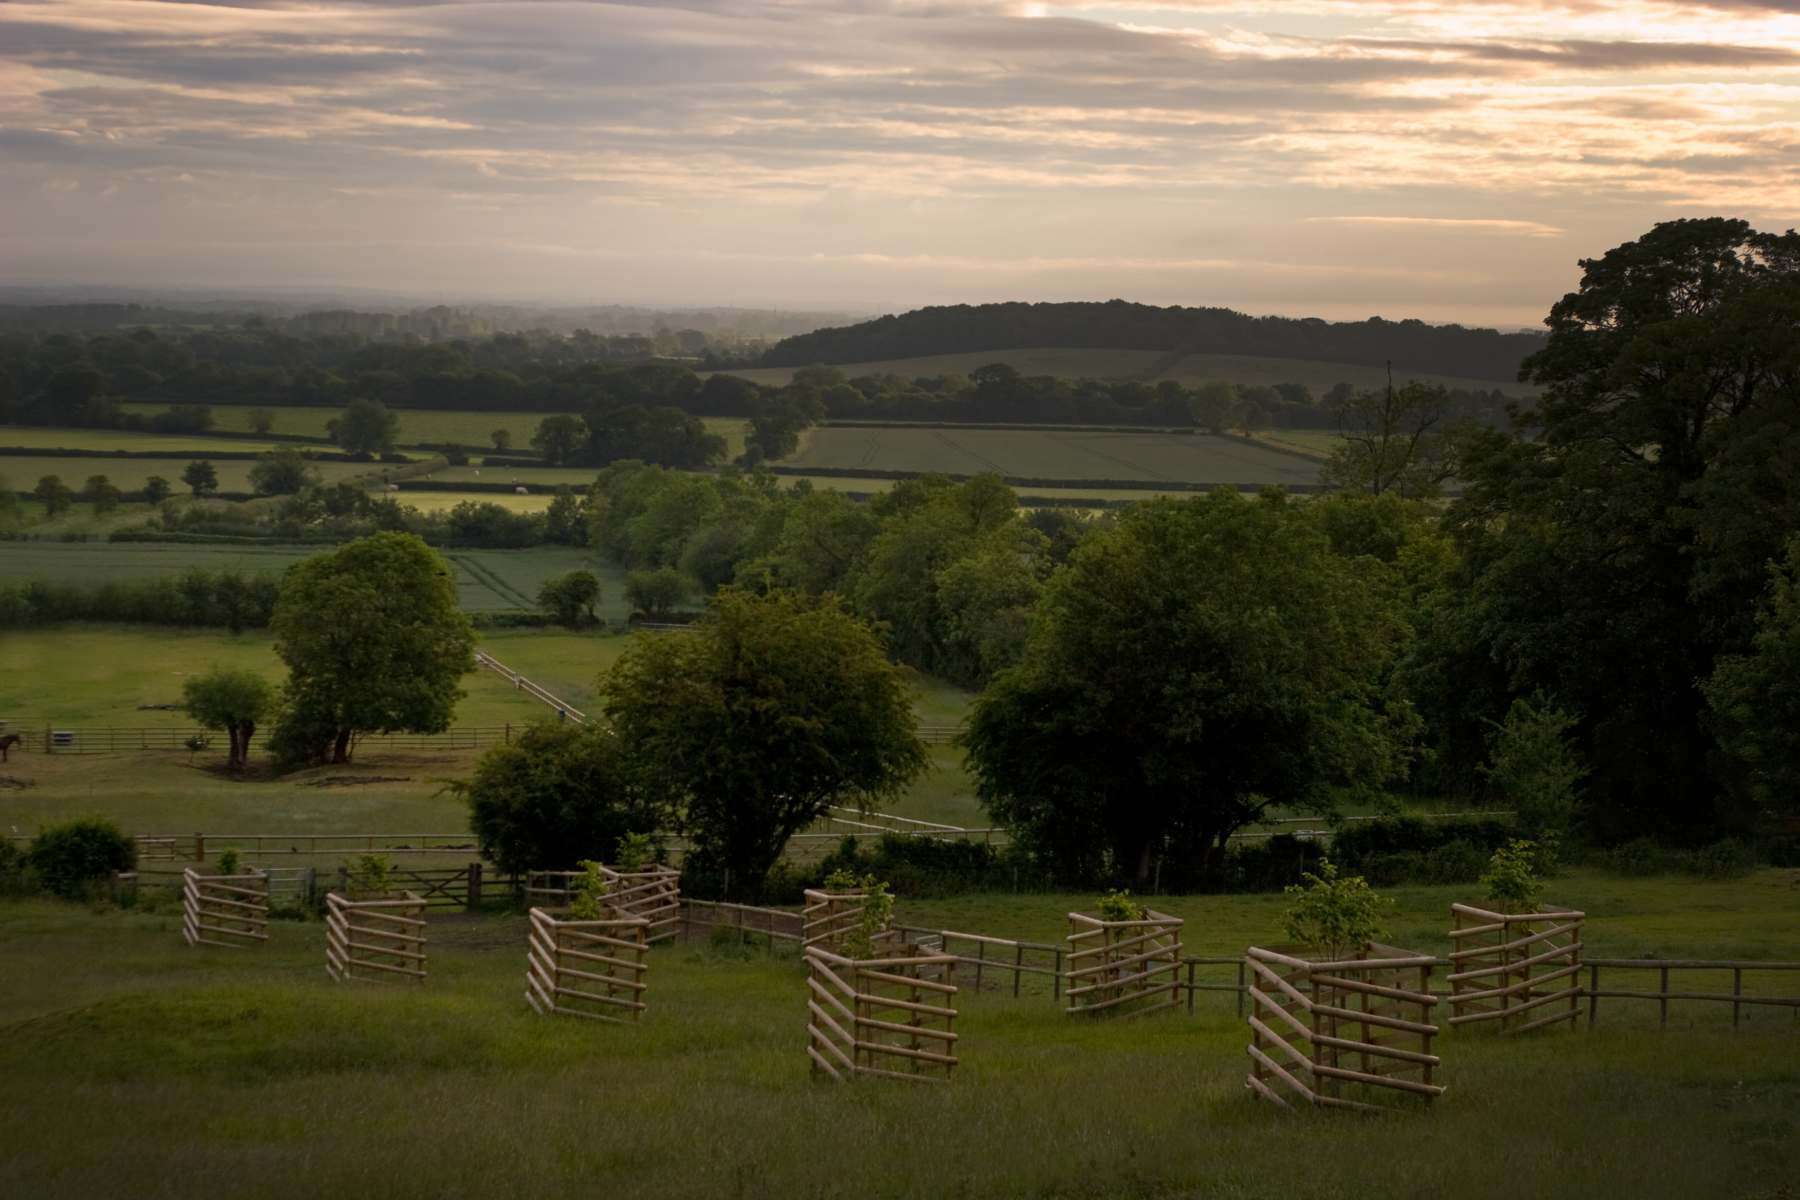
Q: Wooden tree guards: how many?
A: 9